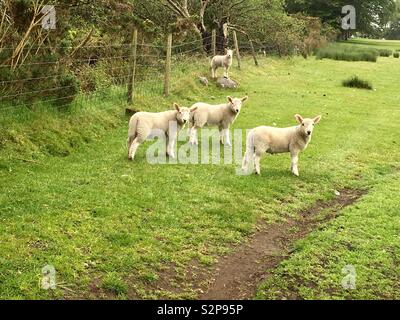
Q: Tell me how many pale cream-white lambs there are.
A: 4